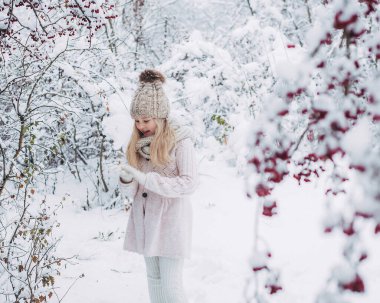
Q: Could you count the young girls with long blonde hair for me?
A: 1